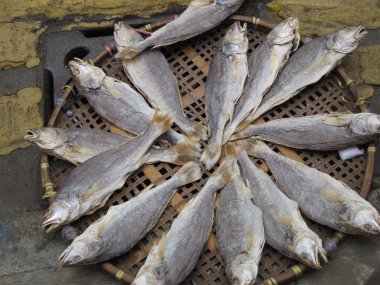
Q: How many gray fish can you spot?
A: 14